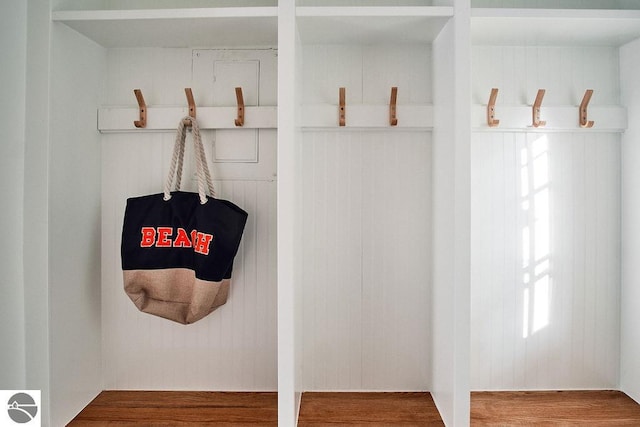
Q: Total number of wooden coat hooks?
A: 8